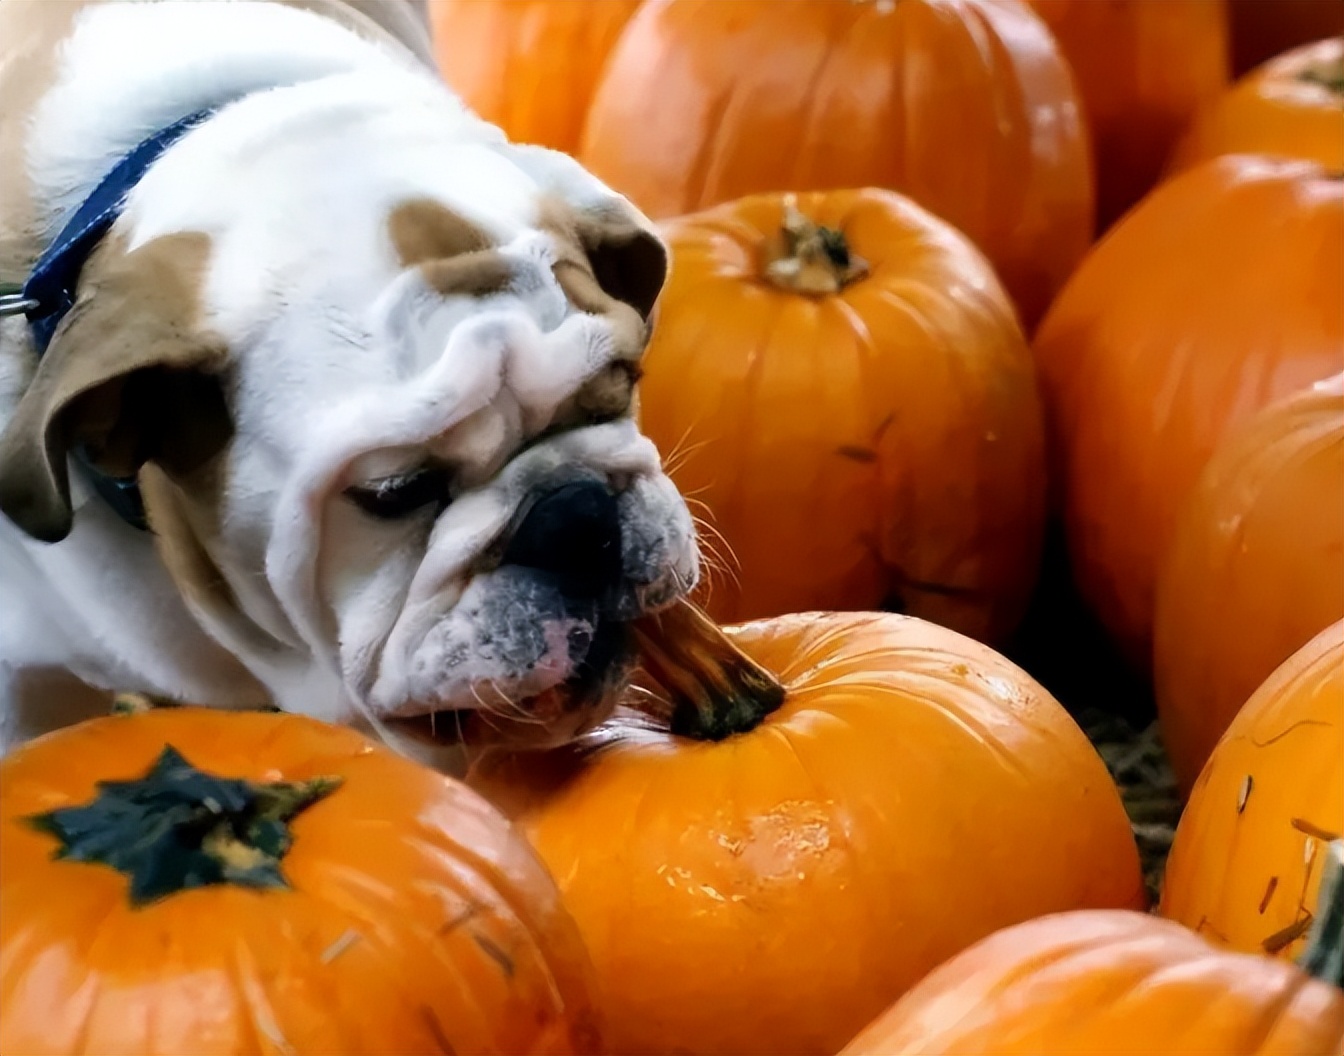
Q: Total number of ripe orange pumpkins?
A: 11